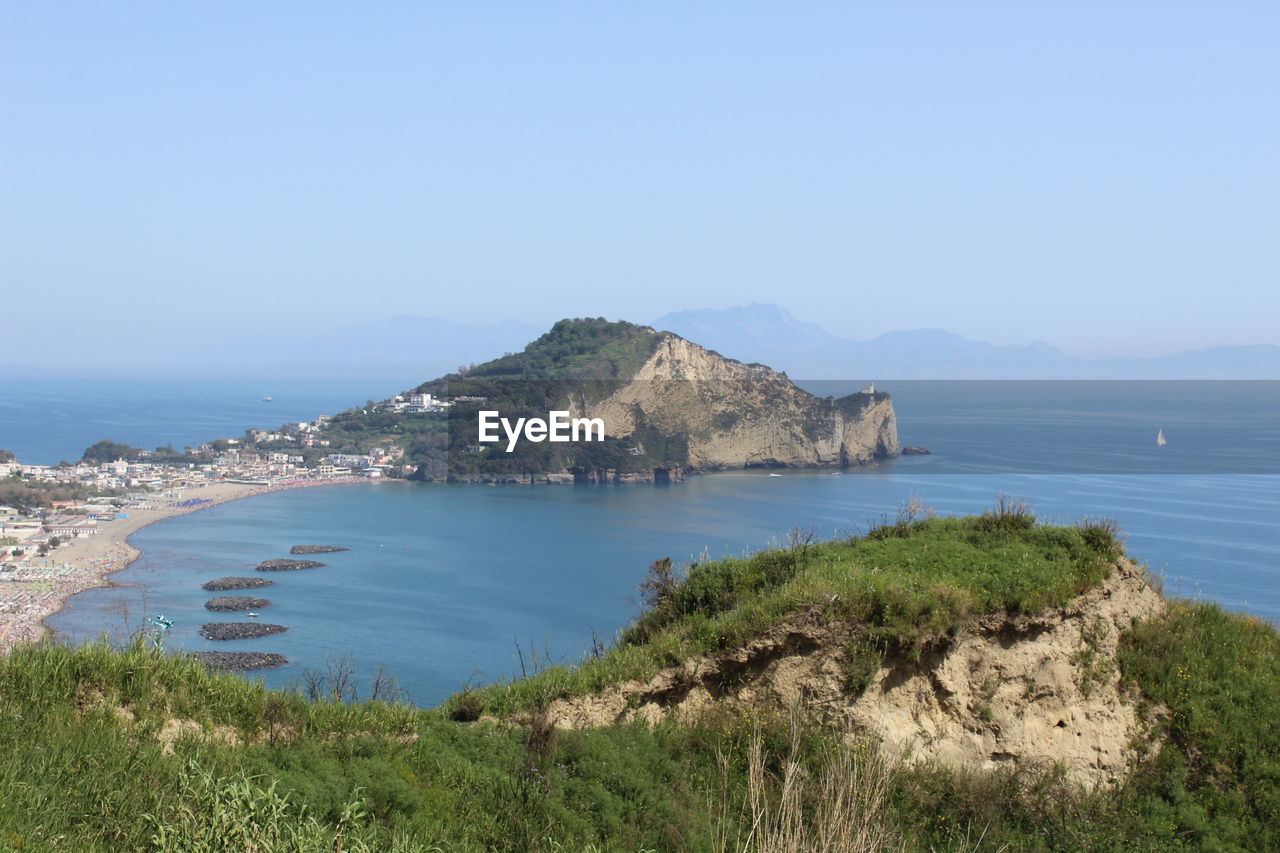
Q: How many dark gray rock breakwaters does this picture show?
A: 6